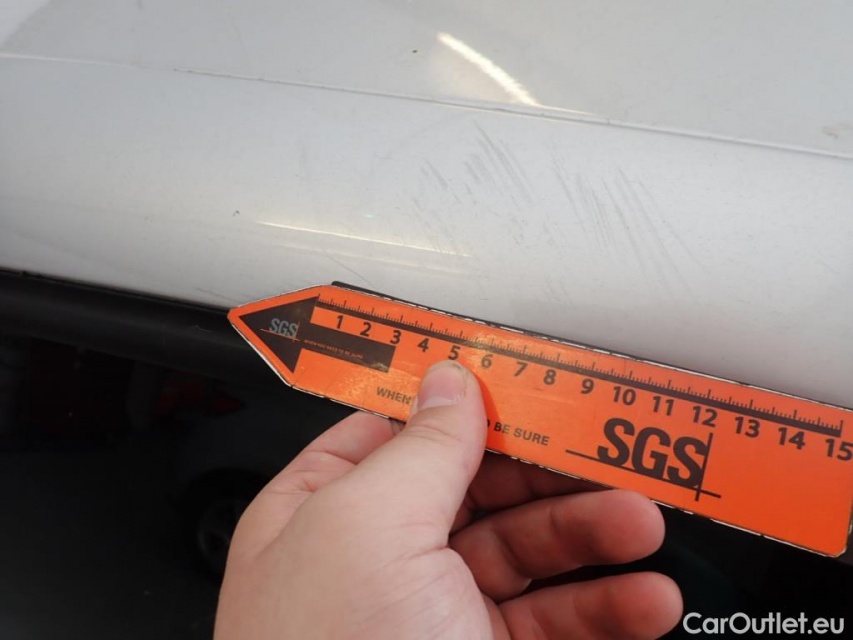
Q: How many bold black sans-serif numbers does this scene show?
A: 15